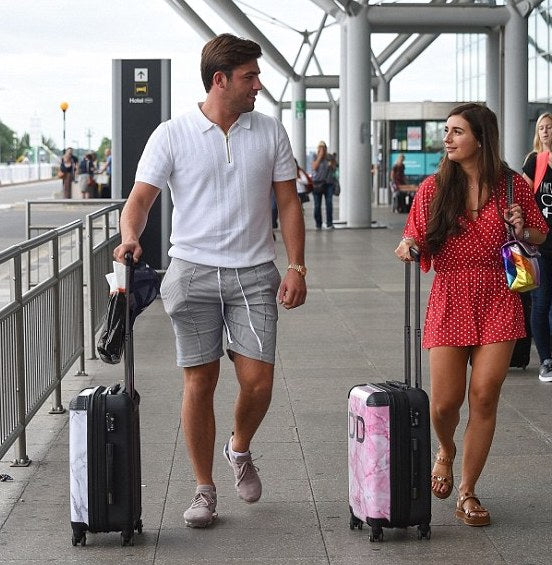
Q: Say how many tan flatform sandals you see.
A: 2